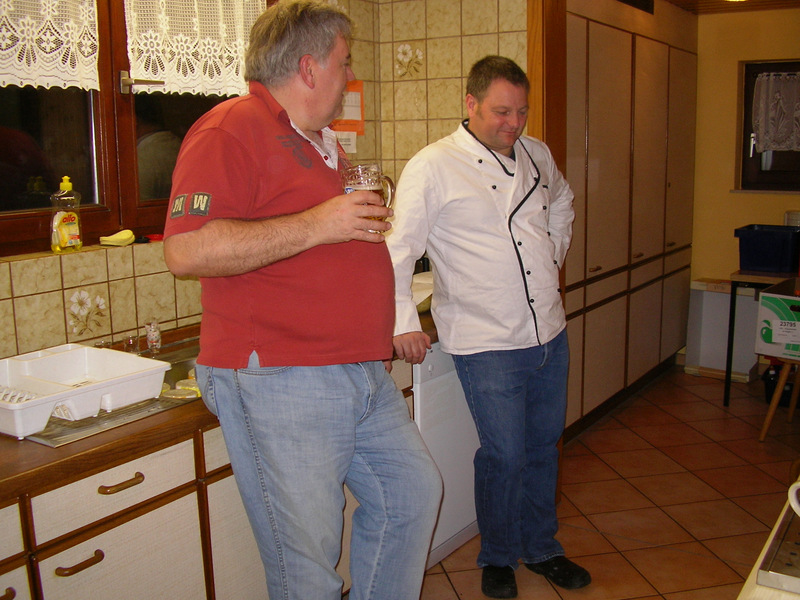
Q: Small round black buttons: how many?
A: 10